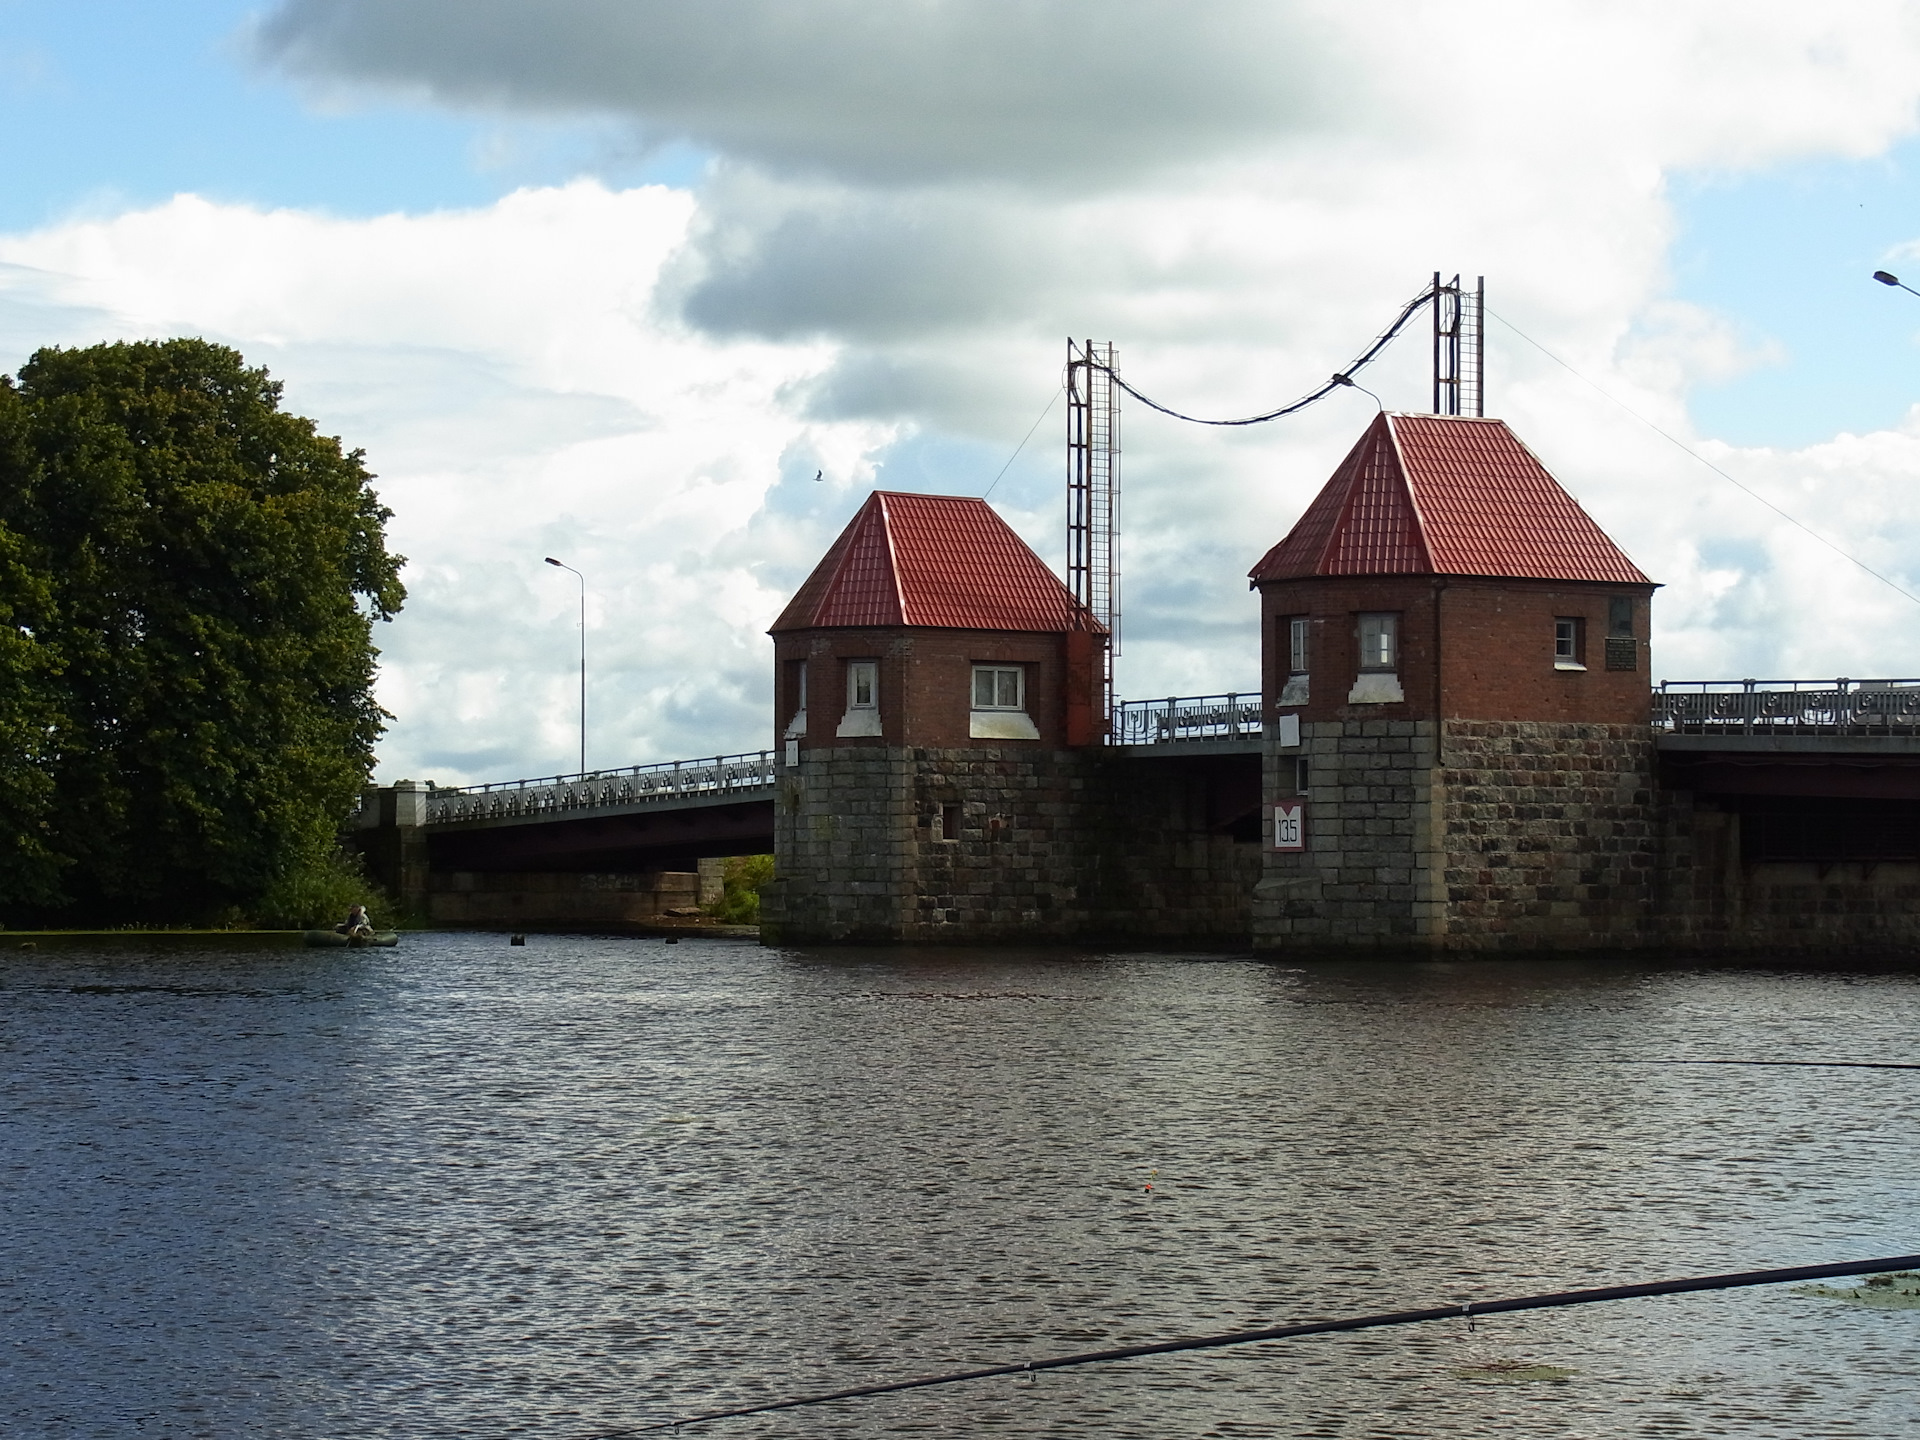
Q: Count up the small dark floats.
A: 2